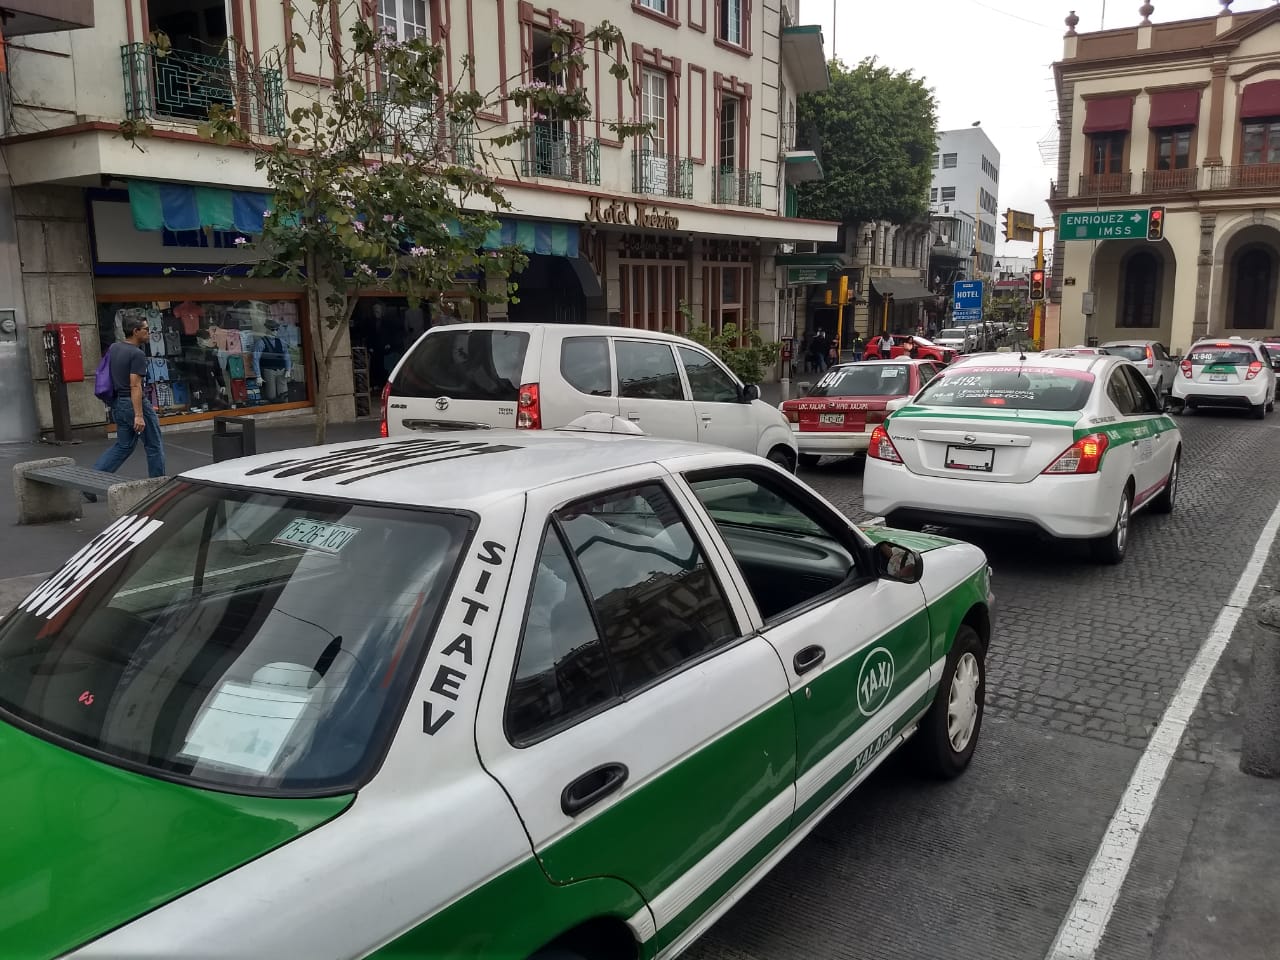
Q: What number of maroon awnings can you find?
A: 3